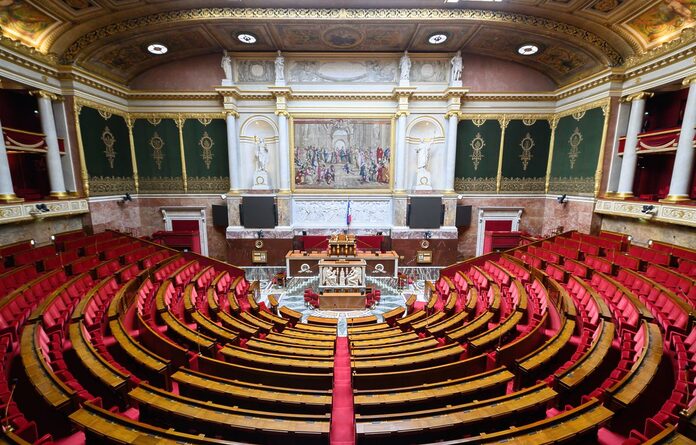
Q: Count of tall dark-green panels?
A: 6